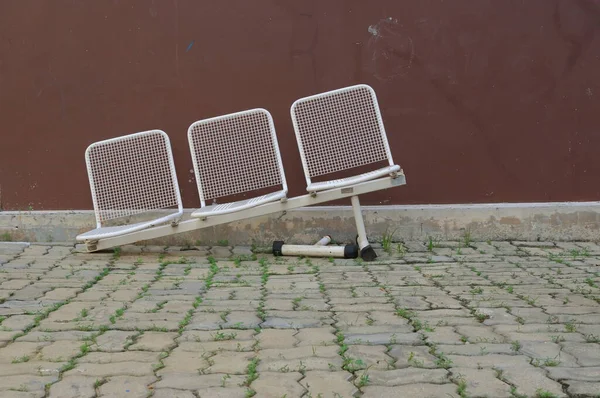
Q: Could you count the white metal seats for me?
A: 3